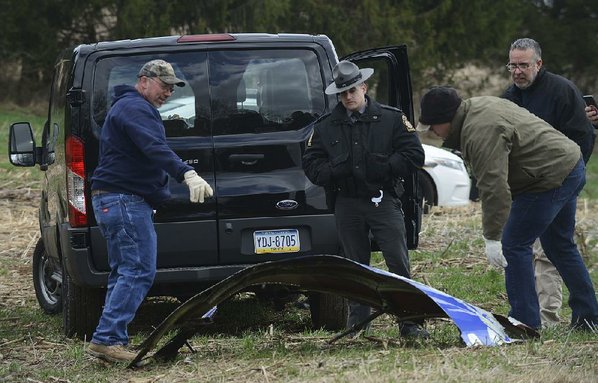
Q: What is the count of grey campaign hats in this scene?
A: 1